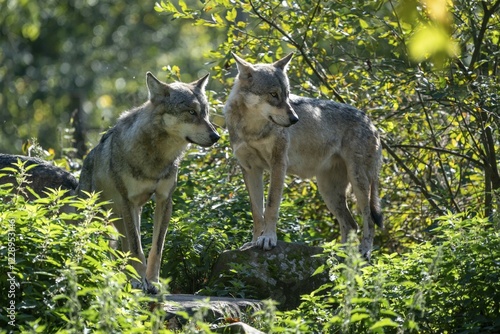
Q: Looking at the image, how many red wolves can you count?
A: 0